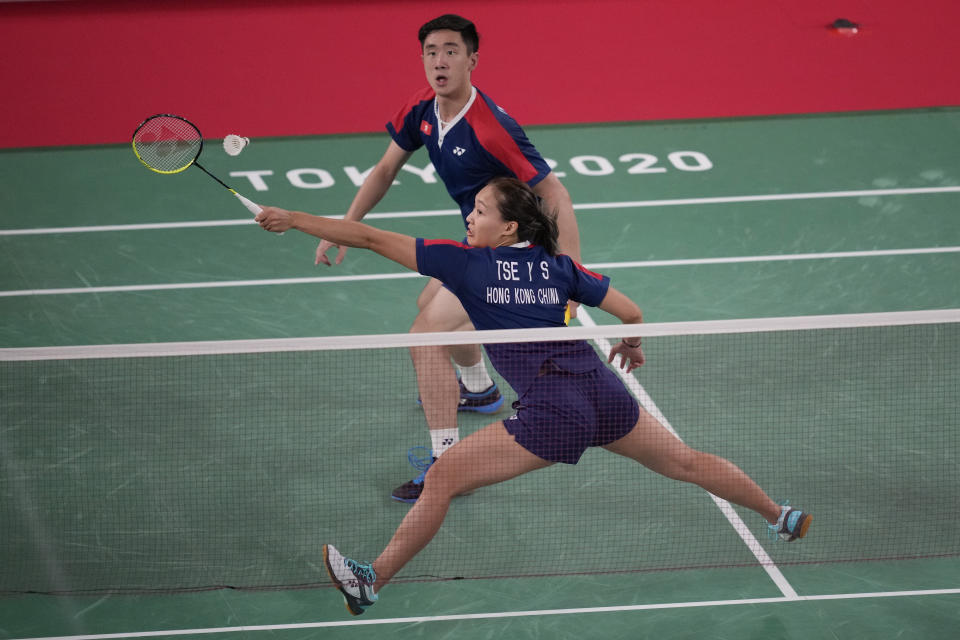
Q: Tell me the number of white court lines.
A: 4